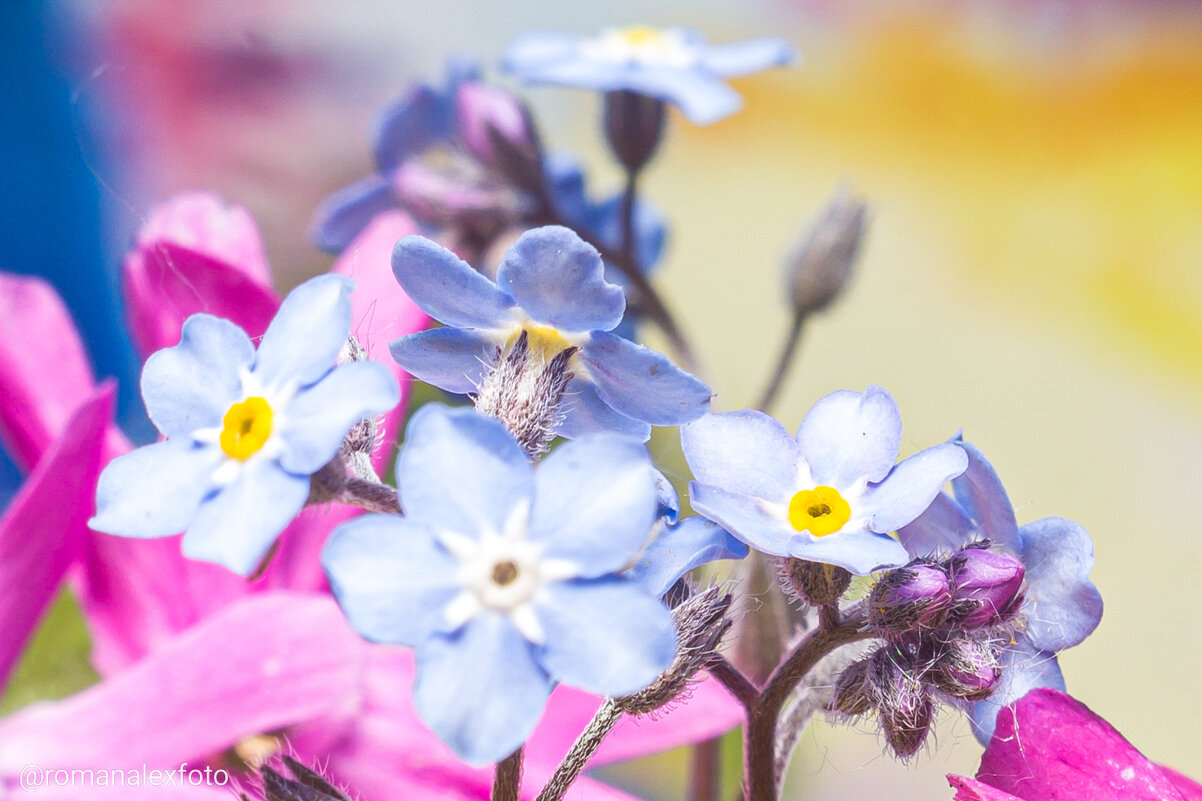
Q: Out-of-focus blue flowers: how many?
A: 3